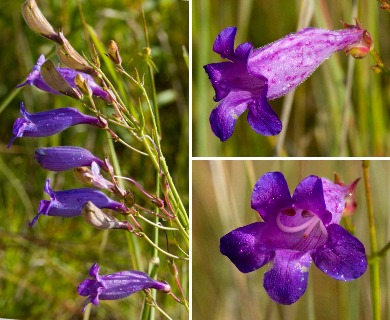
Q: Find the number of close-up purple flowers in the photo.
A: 2